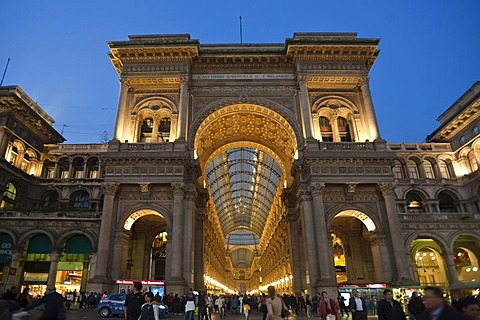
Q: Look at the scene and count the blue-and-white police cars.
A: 1